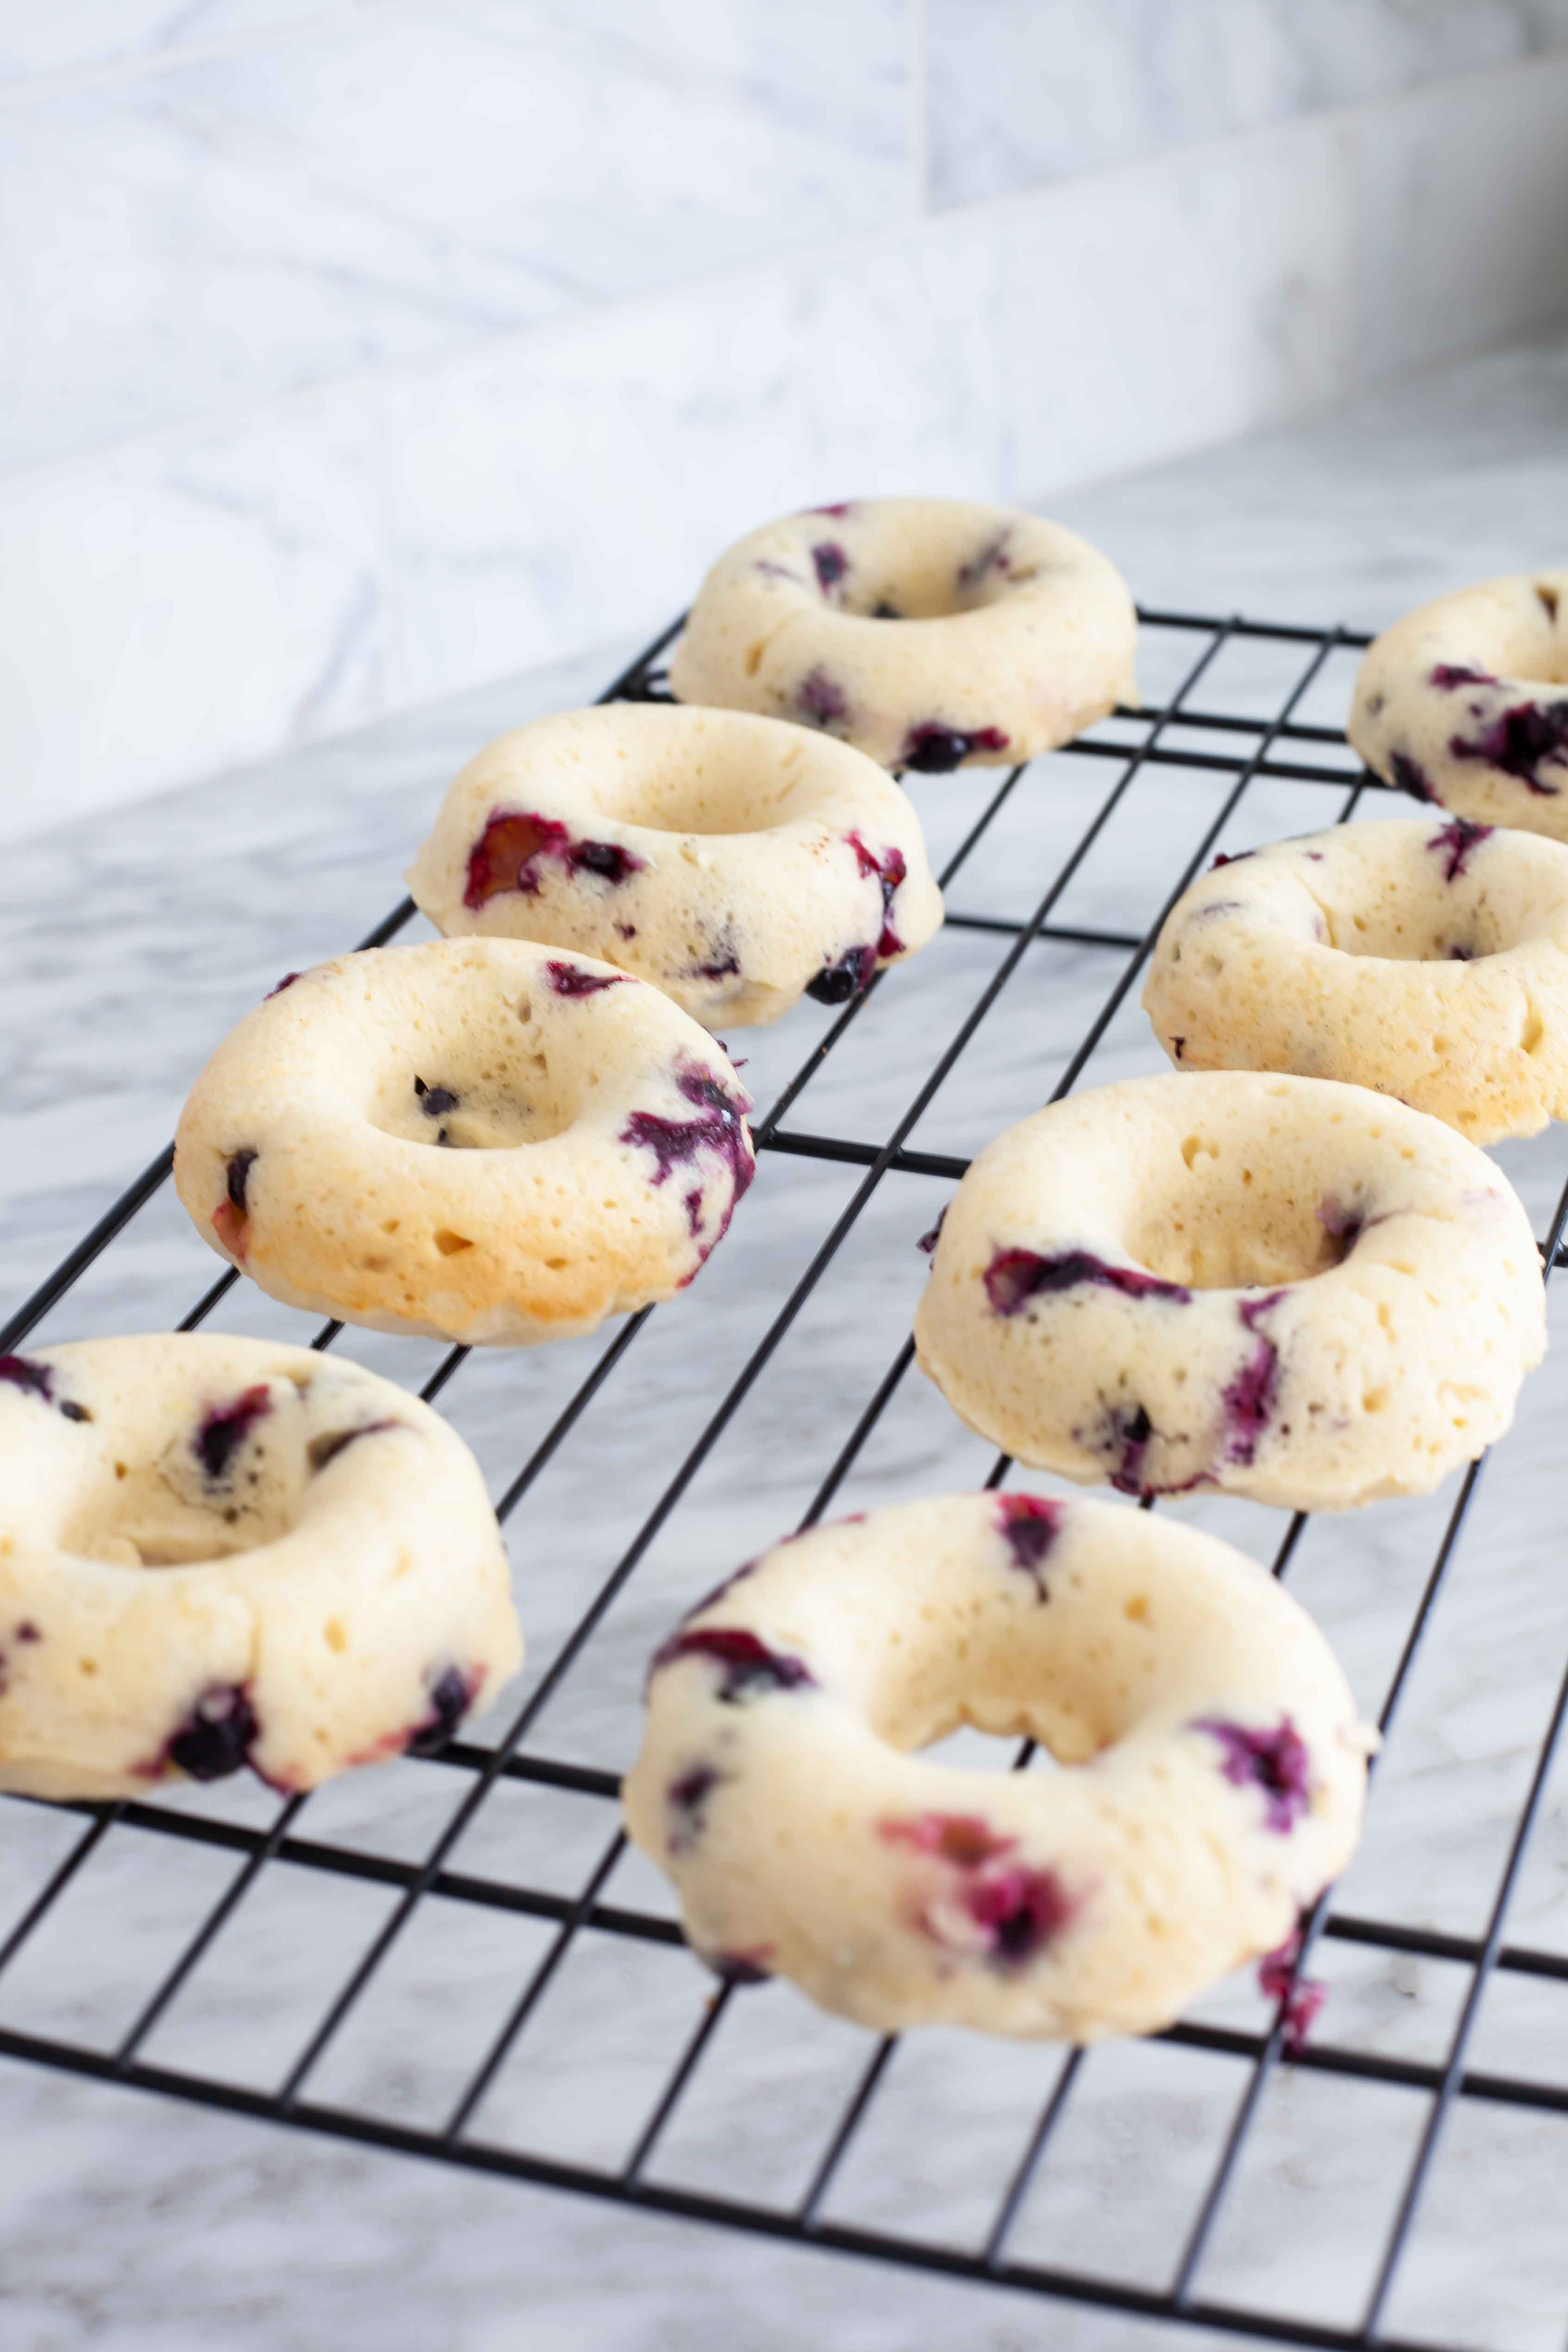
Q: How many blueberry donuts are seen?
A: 8